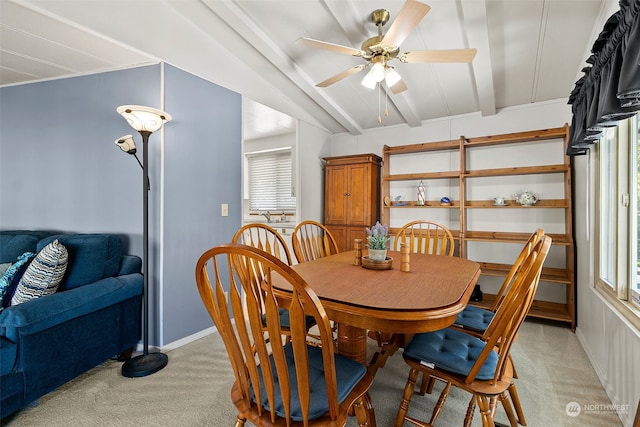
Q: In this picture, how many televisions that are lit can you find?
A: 0